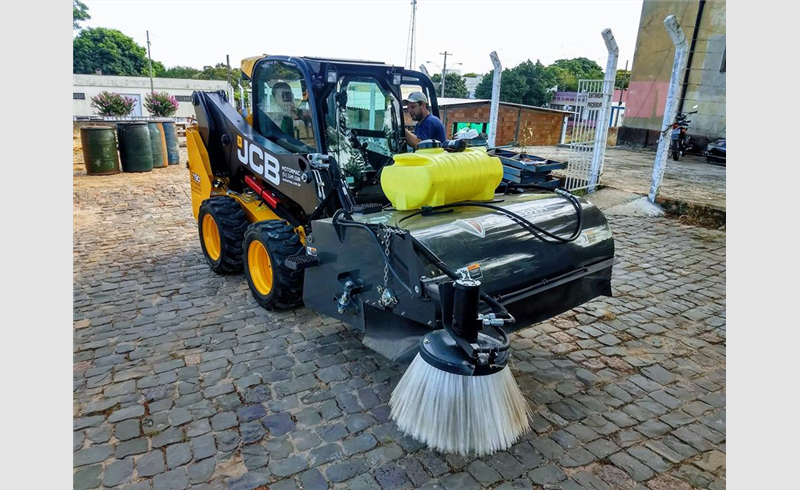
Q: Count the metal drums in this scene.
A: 4